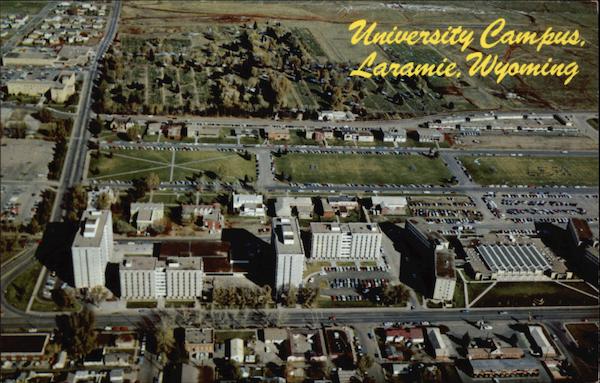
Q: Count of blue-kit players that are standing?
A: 0